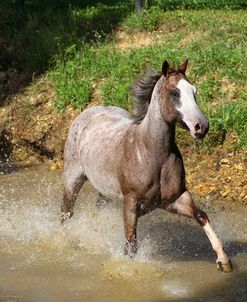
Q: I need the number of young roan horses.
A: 1